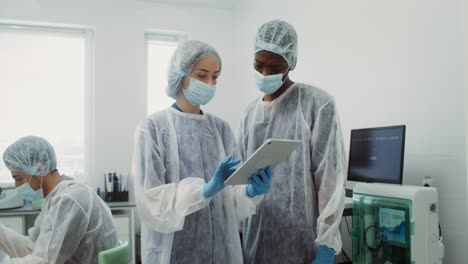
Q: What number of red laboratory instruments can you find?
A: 0